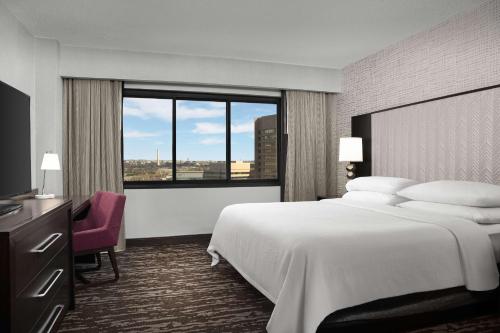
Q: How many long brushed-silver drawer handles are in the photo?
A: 3